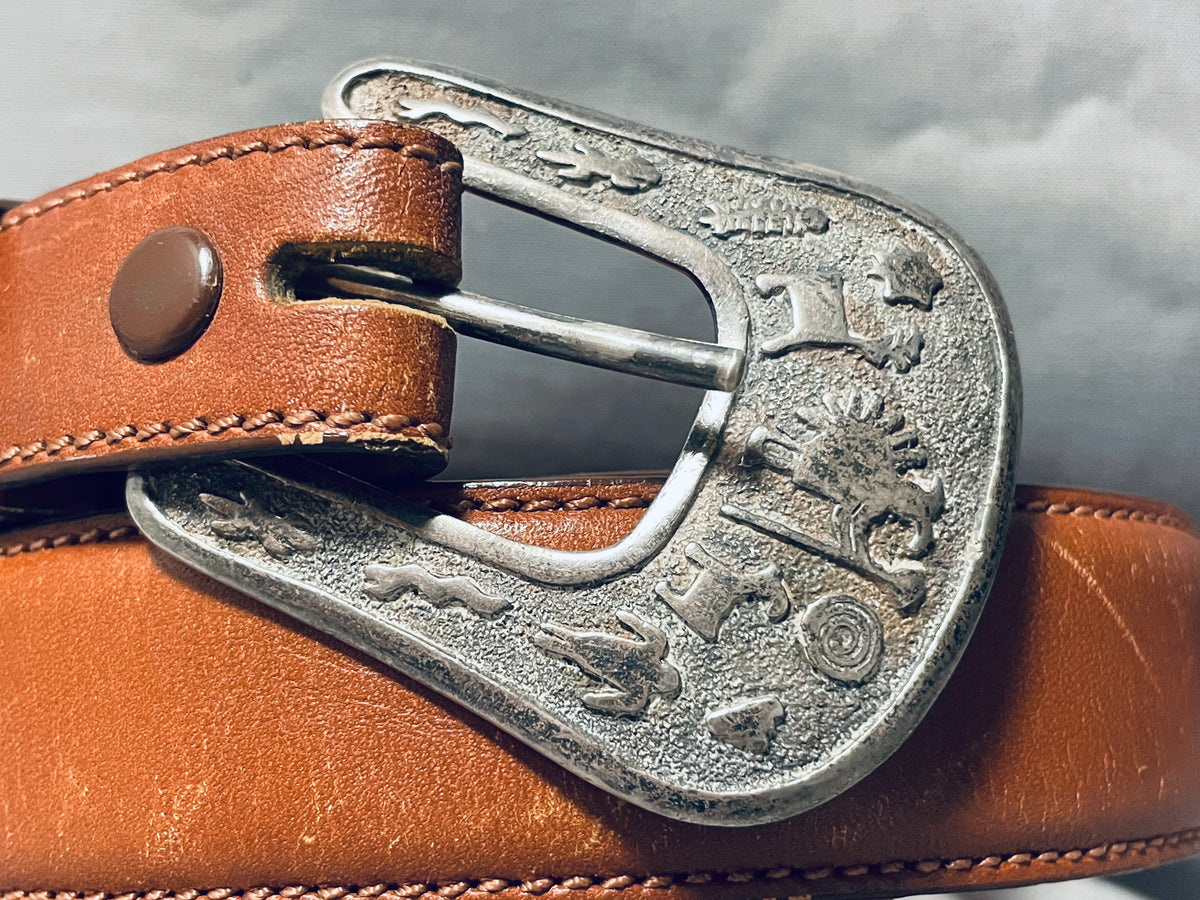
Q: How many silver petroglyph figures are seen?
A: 12